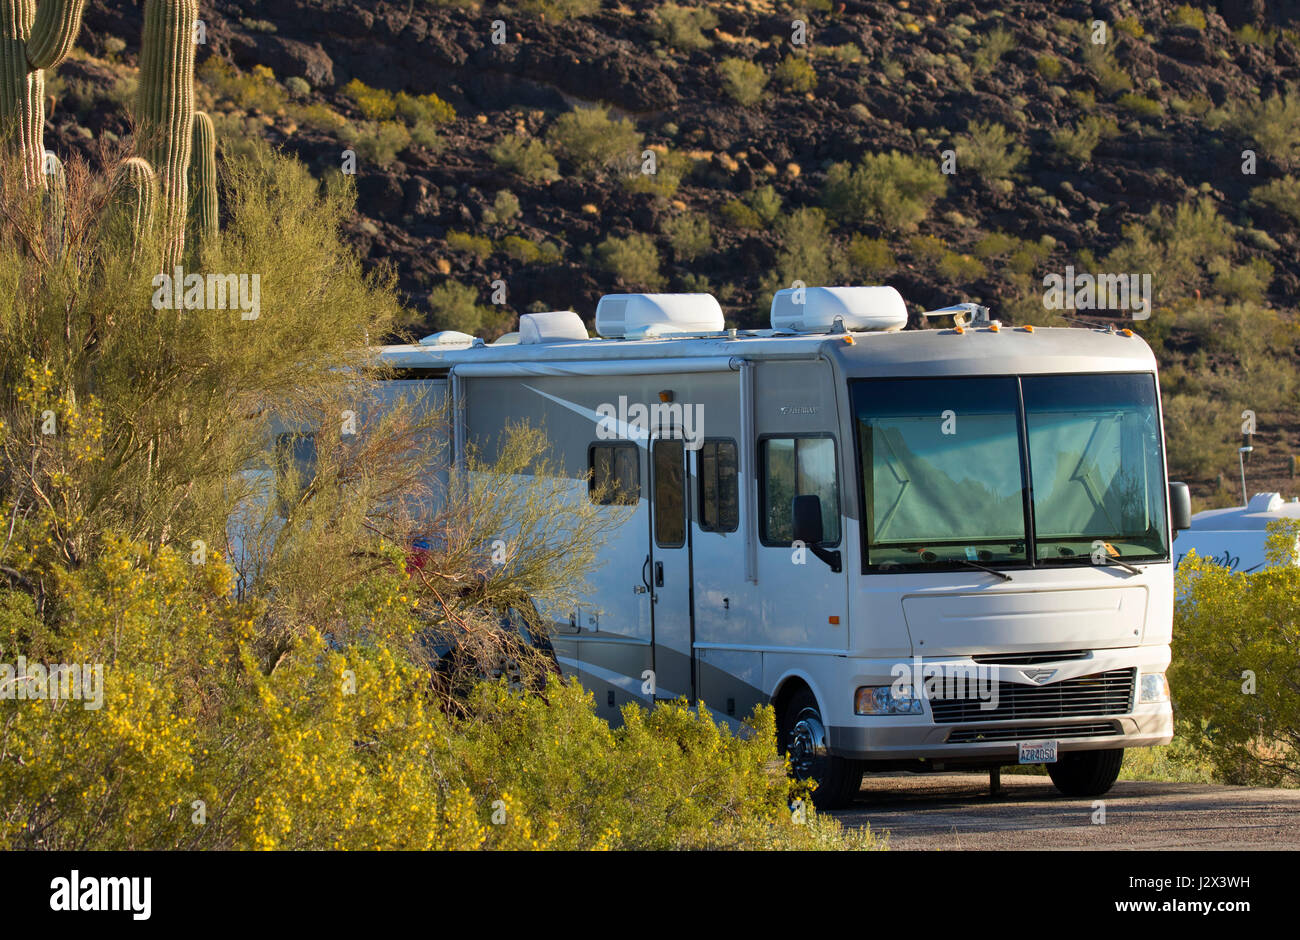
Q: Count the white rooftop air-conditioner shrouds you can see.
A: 2